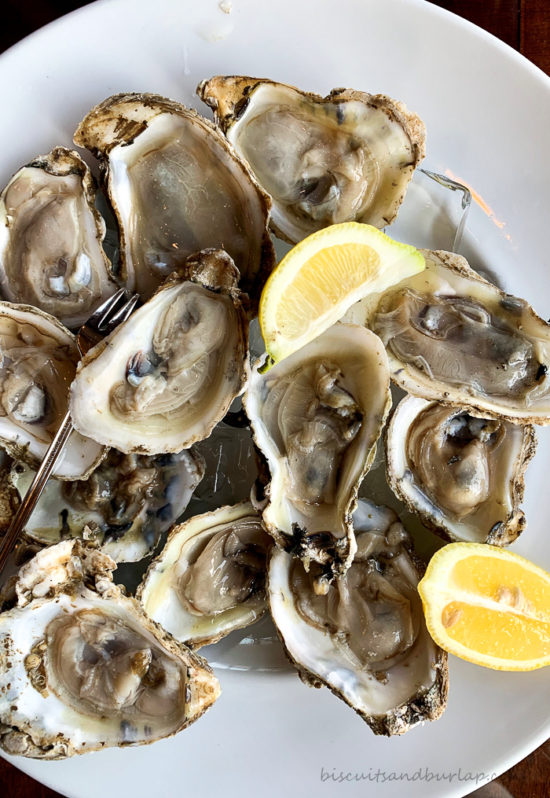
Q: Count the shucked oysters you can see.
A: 12